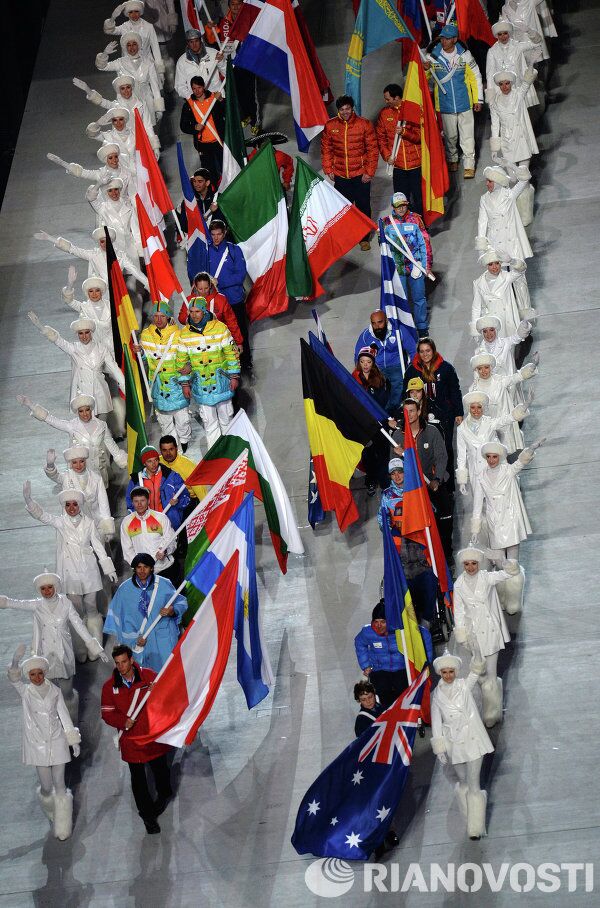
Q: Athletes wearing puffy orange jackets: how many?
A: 2